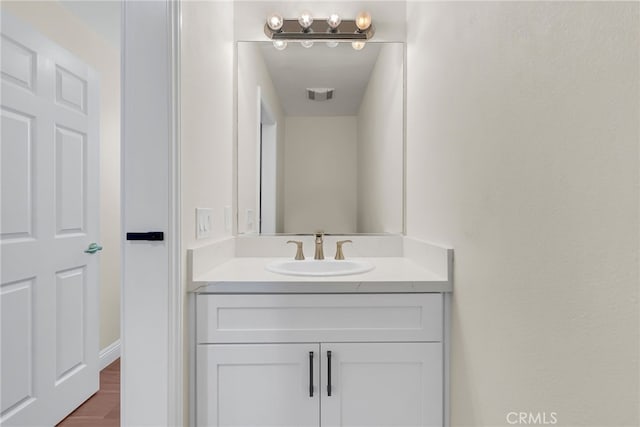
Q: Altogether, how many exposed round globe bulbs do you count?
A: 4